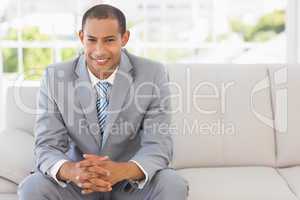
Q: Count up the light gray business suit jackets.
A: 1